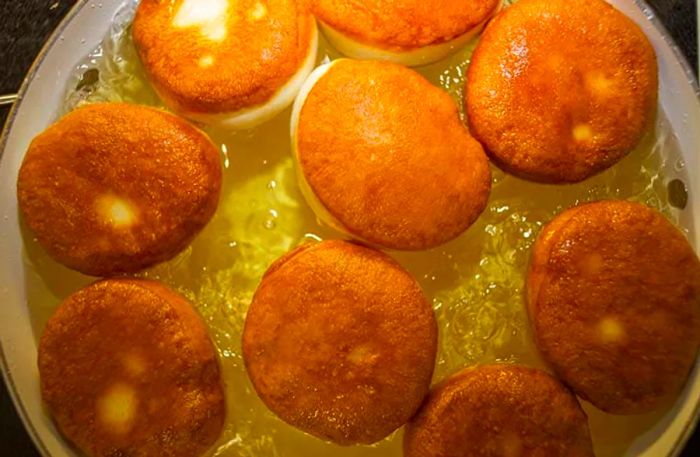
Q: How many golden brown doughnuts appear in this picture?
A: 9